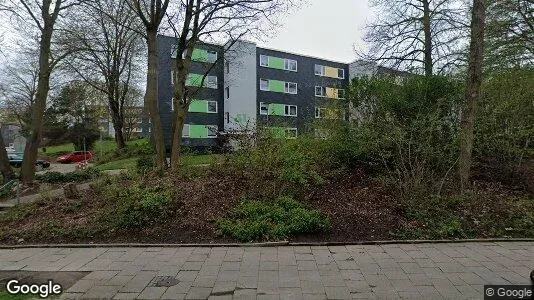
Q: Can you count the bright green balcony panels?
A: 8